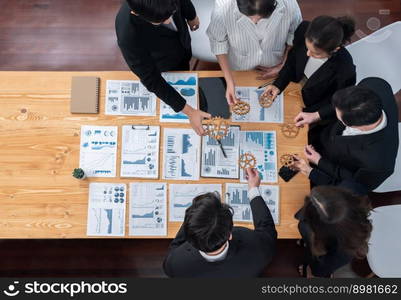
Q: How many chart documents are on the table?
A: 12